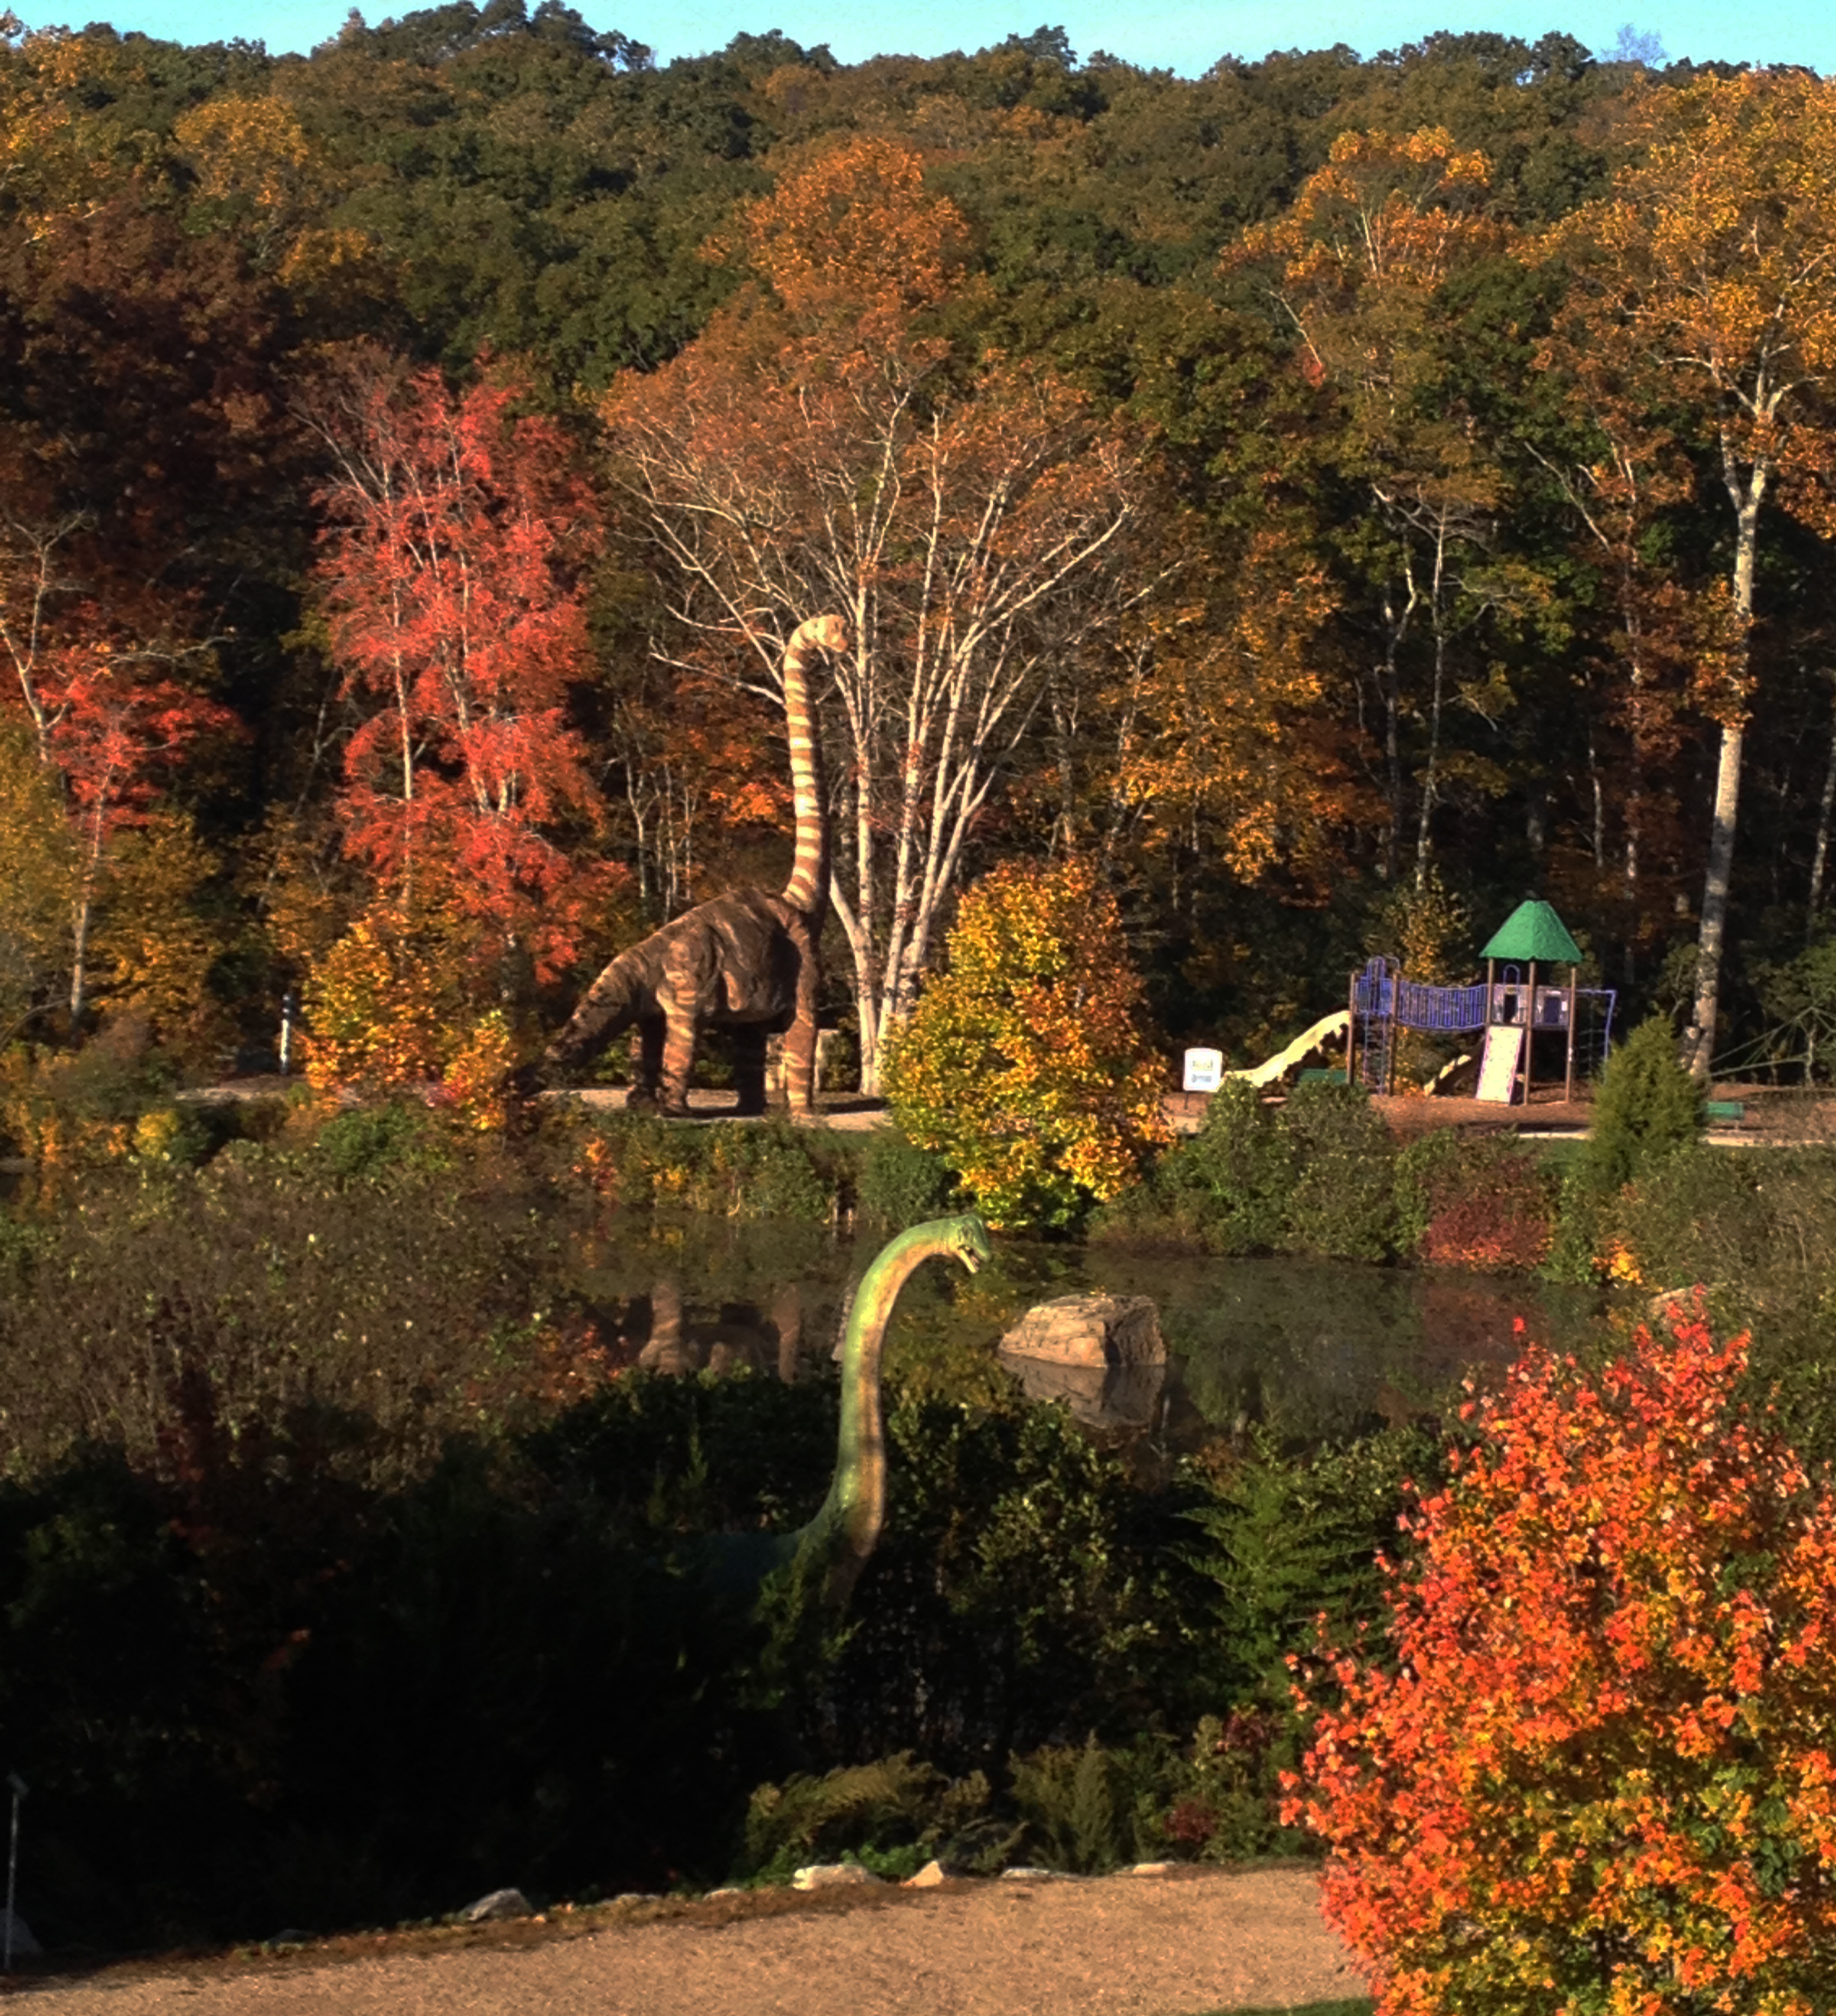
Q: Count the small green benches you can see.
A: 2